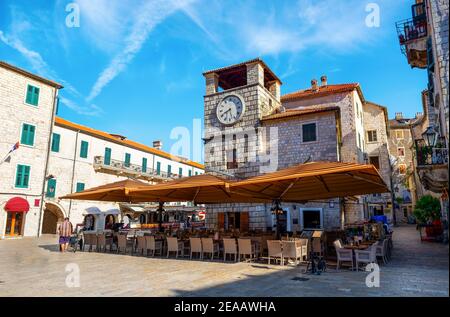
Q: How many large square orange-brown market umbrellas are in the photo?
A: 3